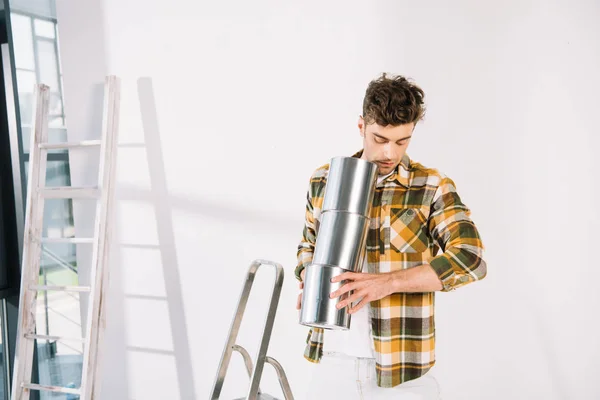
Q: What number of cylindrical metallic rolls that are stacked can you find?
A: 3